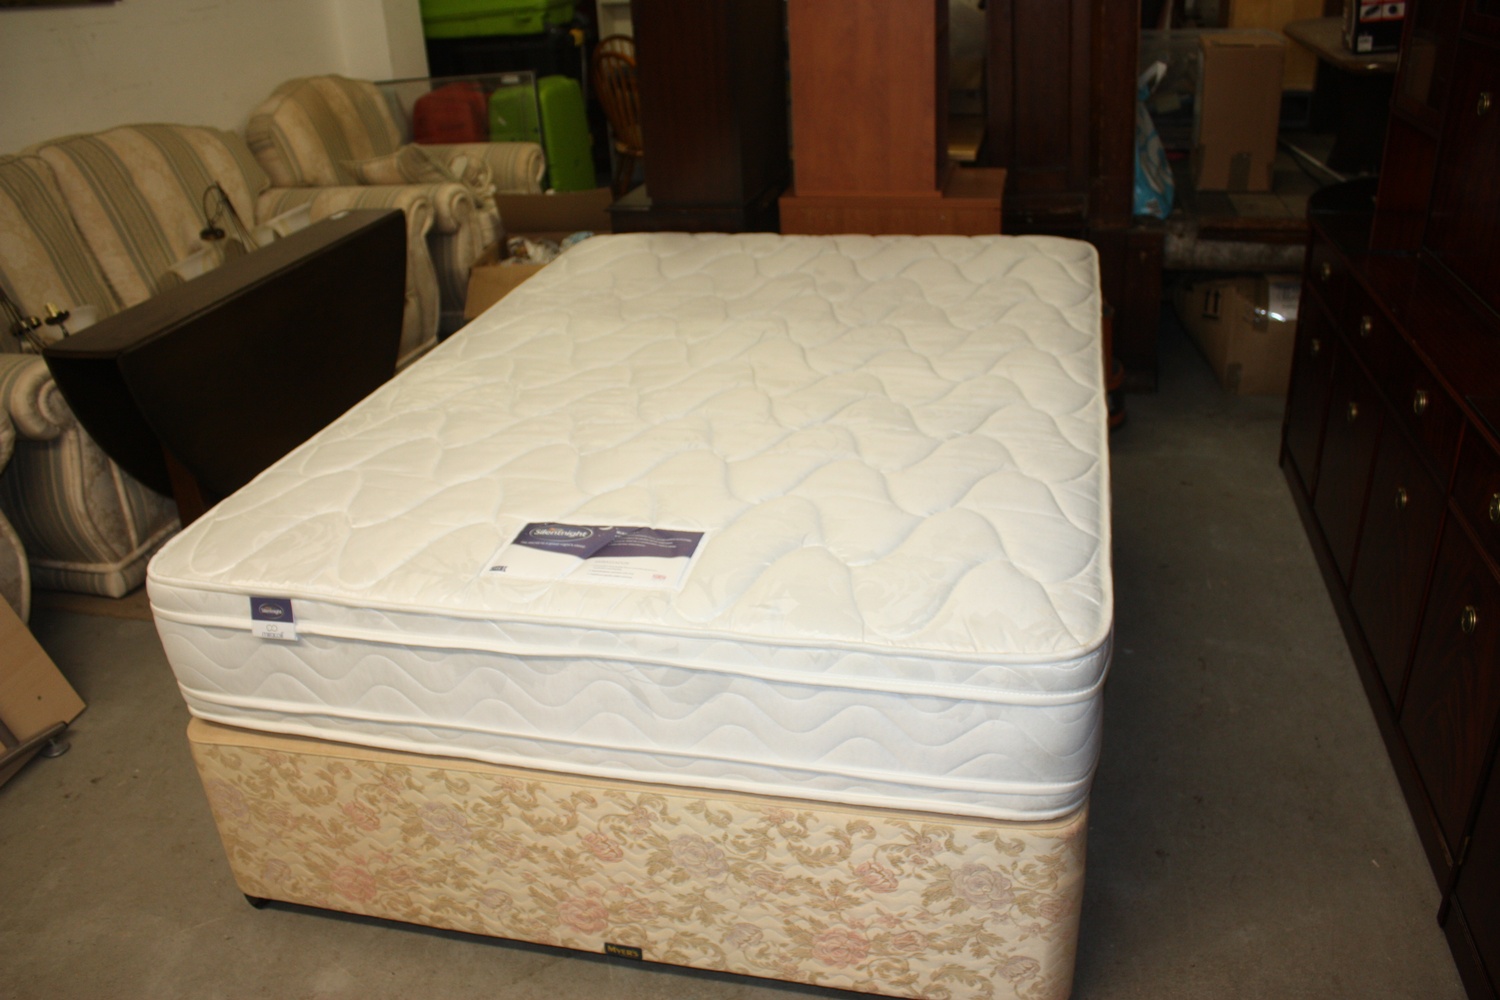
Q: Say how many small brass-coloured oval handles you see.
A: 9